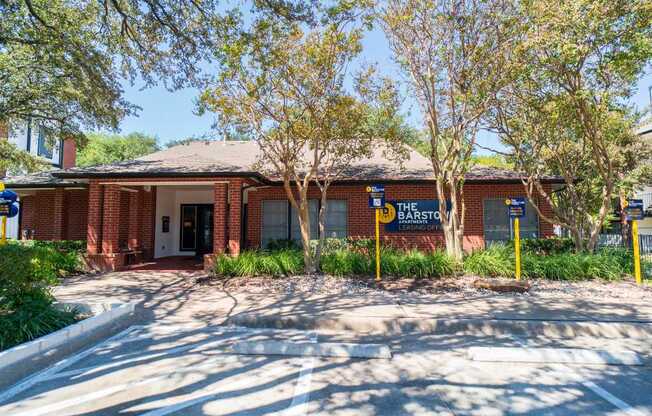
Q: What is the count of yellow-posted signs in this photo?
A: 4